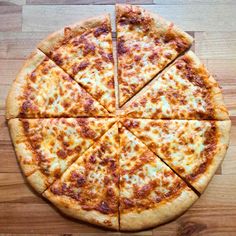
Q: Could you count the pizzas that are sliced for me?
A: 1